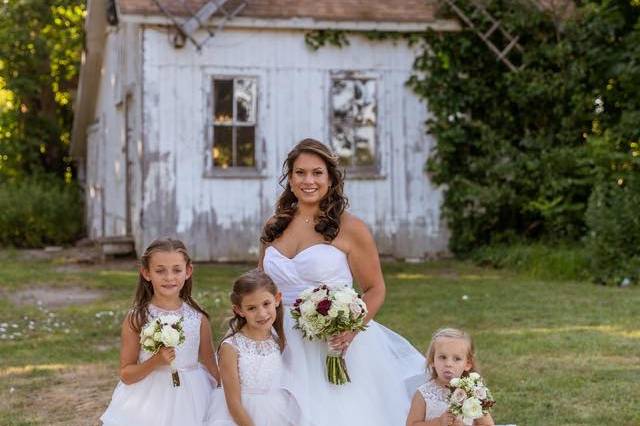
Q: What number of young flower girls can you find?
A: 3